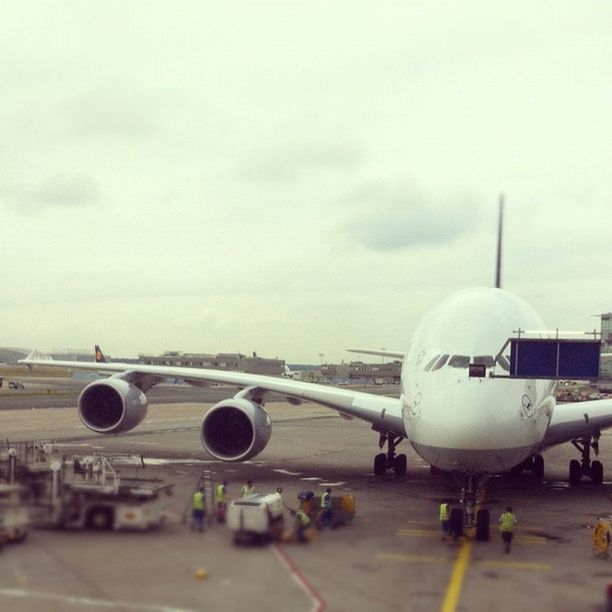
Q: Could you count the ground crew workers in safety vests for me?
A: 7